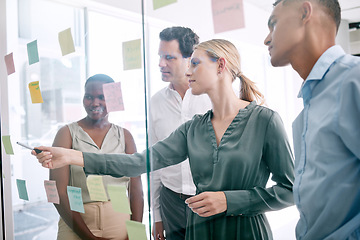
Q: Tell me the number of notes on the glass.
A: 15